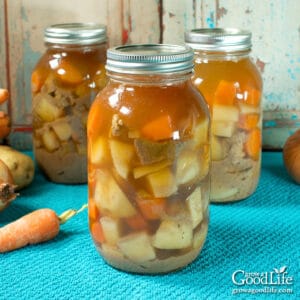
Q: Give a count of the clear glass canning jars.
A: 3